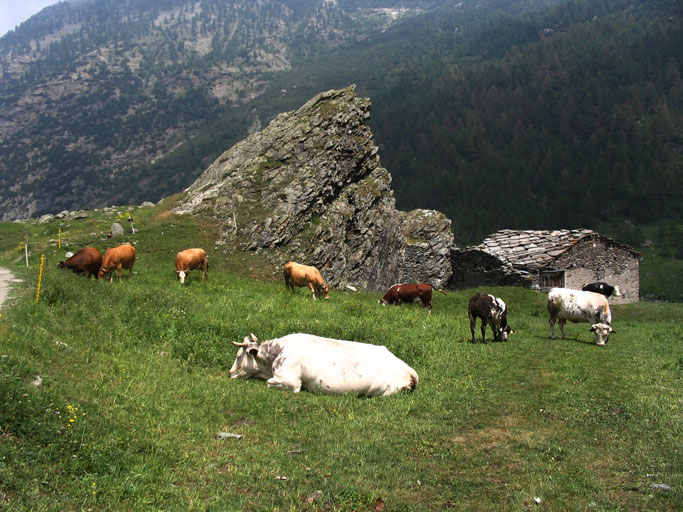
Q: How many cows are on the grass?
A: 9